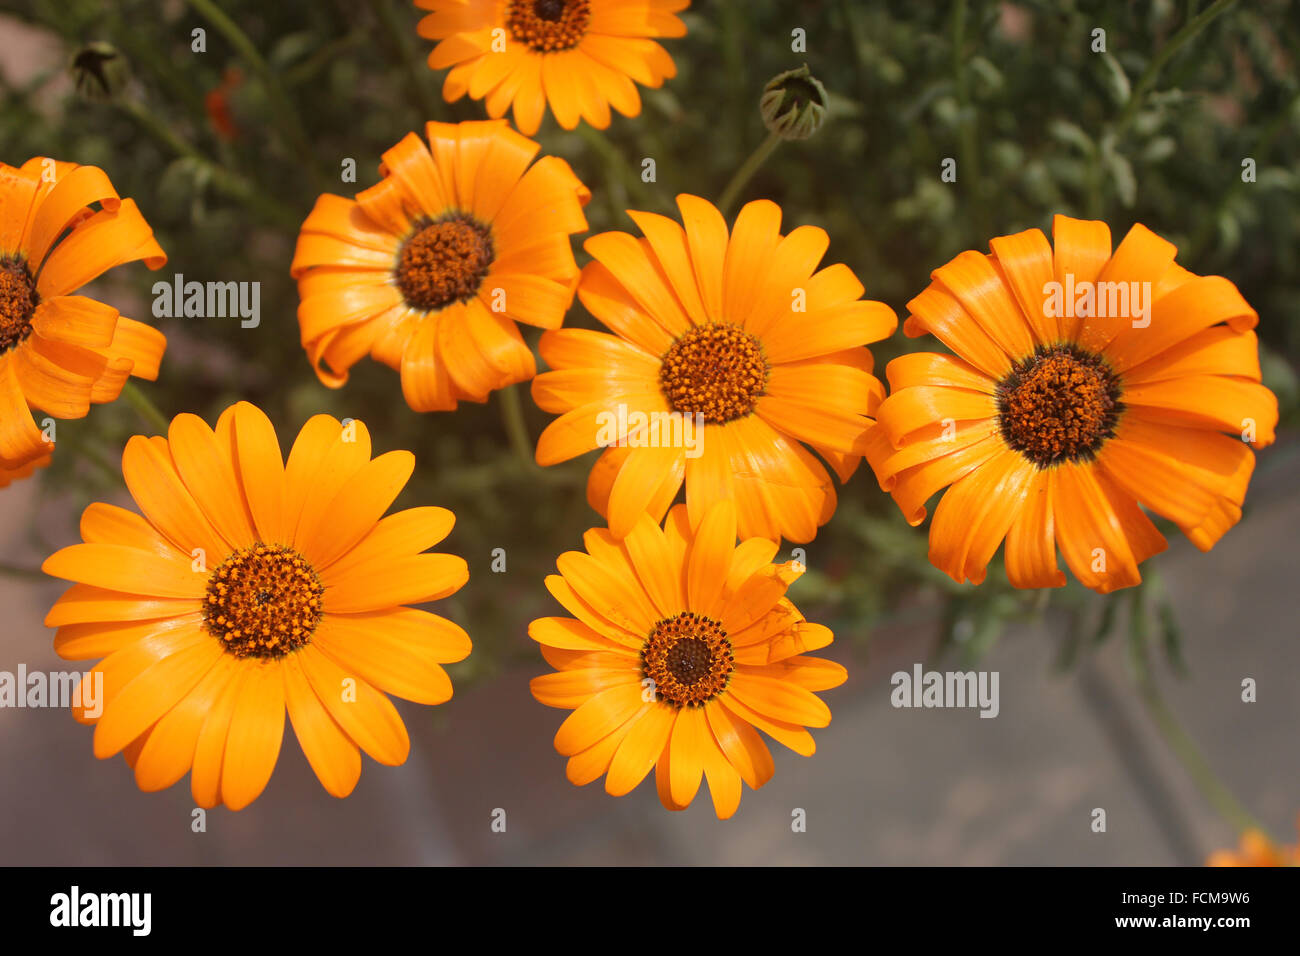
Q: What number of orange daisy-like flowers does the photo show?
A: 7